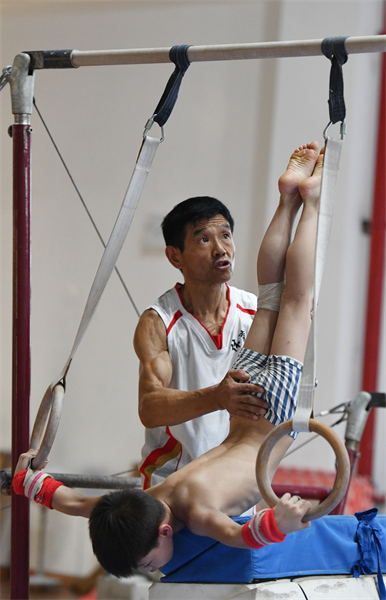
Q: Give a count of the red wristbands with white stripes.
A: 2